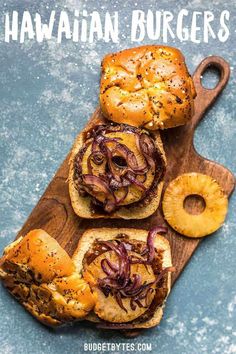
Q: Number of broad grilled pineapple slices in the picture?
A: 3